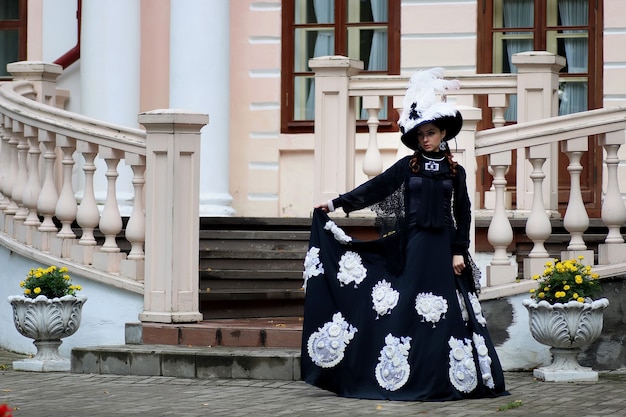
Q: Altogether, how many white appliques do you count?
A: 11